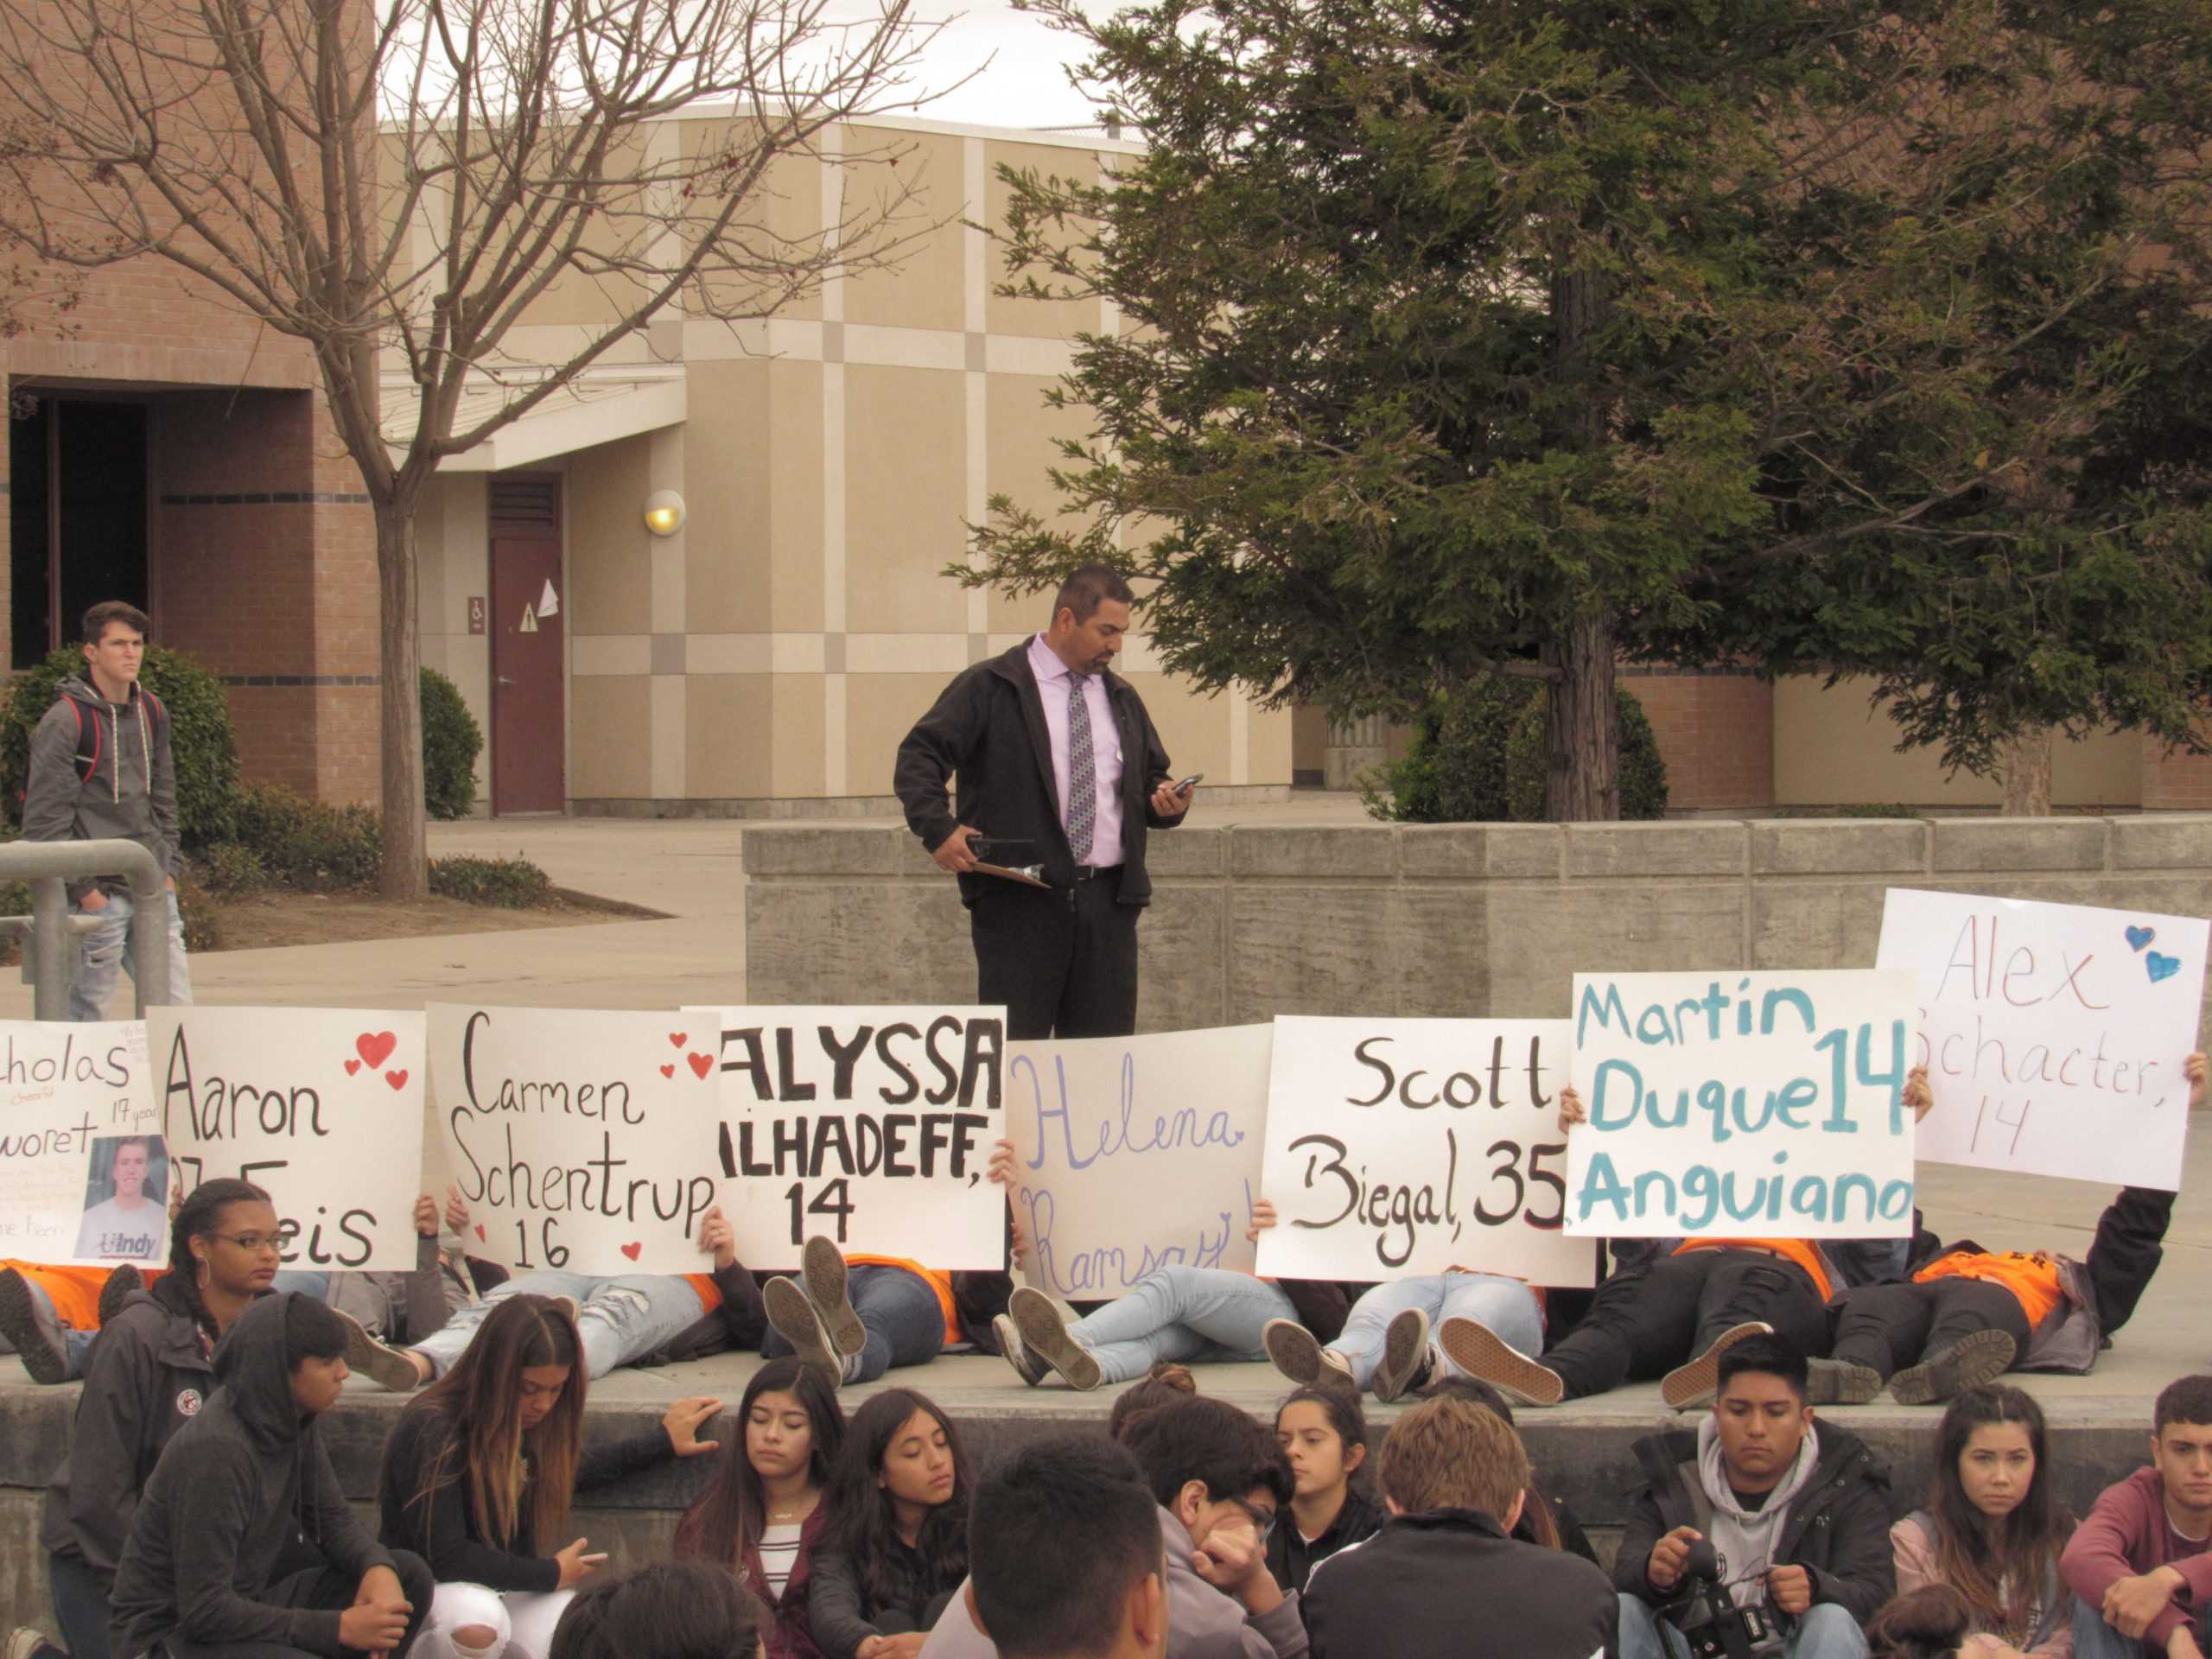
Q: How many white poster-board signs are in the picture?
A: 8